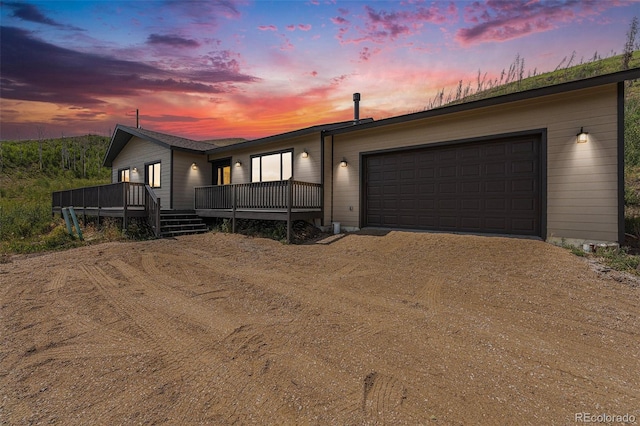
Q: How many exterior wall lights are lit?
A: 6